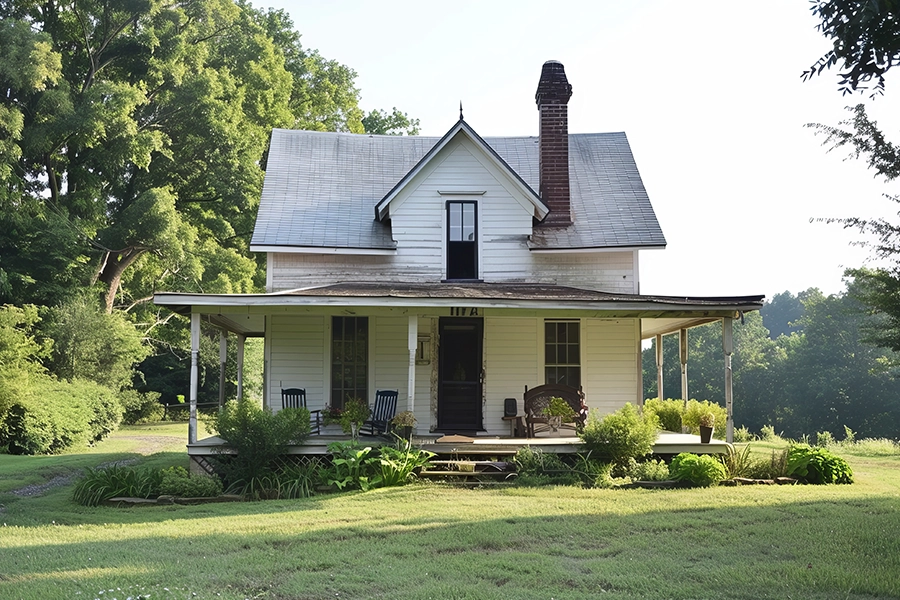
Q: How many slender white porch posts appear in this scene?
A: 7